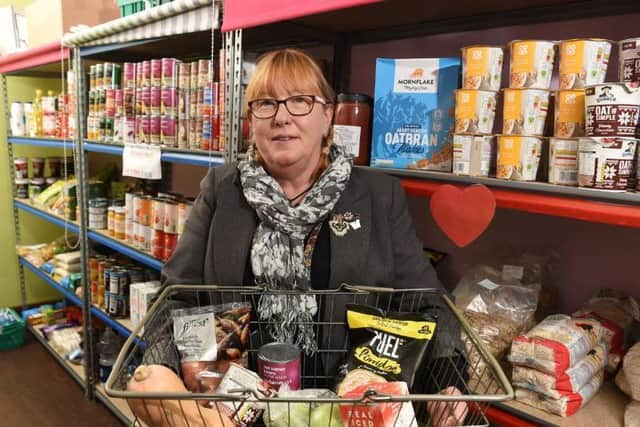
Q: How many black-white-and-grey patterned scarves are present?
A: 1